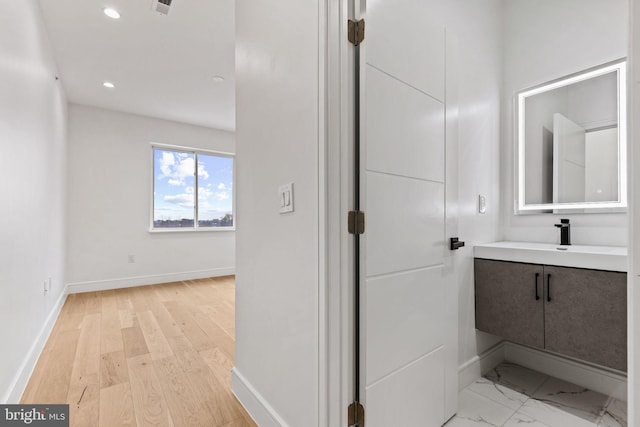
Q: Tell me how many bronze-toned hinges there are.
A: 3